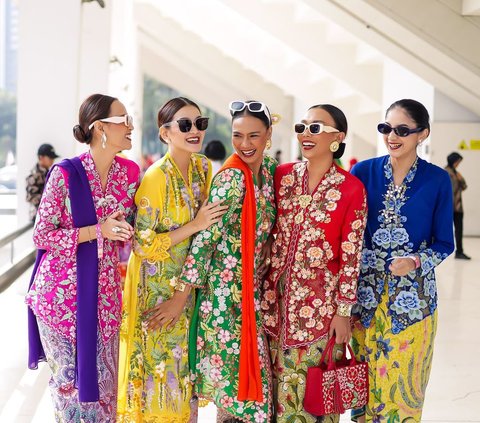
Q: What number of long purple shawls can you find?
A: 1